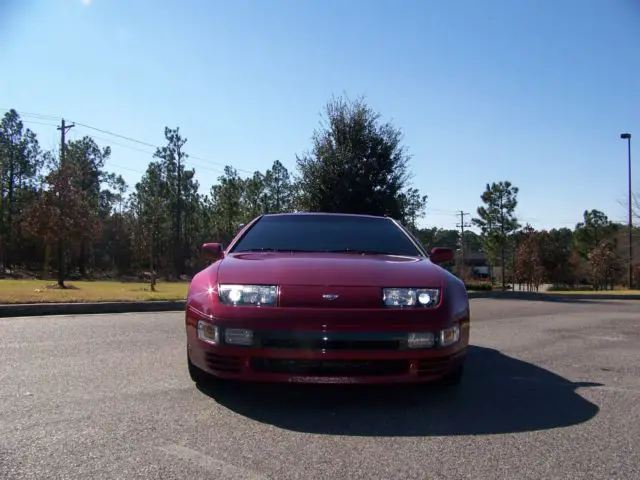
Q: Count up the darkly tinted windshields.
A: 1